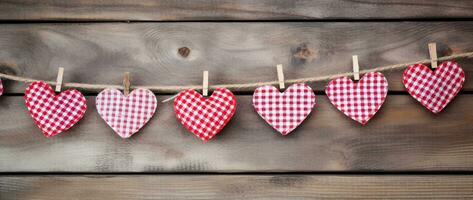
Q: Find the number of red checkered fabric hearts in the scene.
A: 6